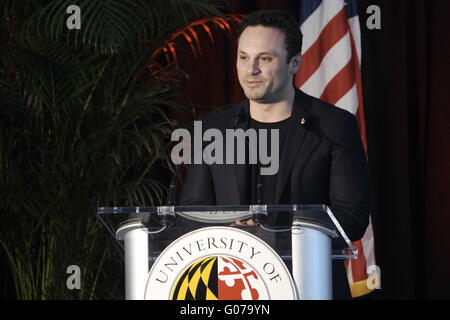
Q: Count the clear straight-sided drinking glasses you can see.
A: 0